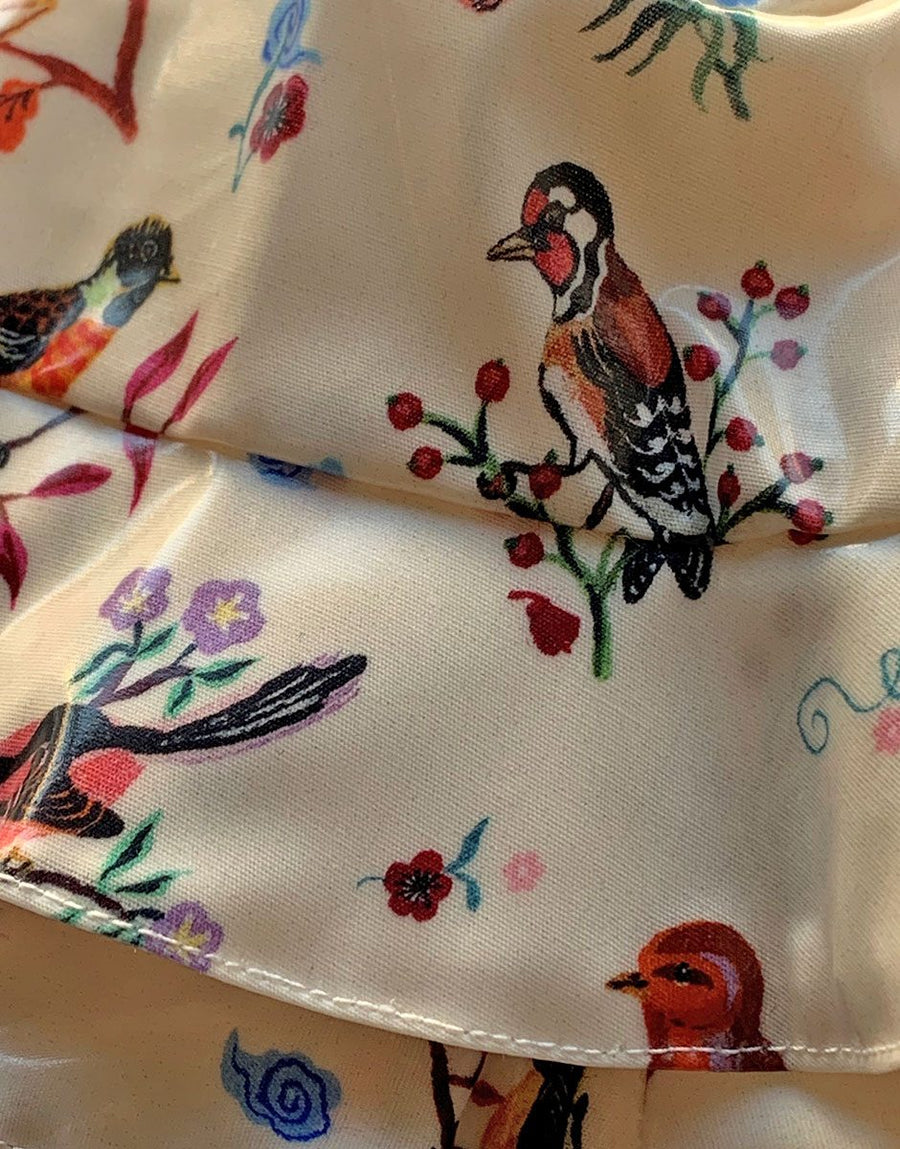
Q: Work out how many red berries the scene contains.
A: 14